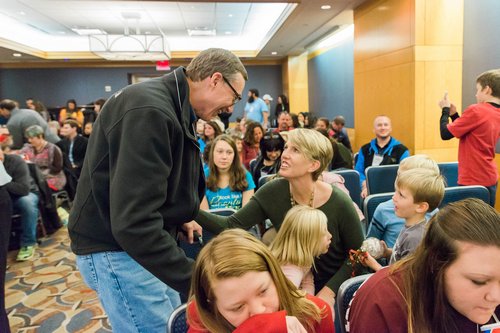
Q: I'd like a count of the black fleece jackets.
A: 1